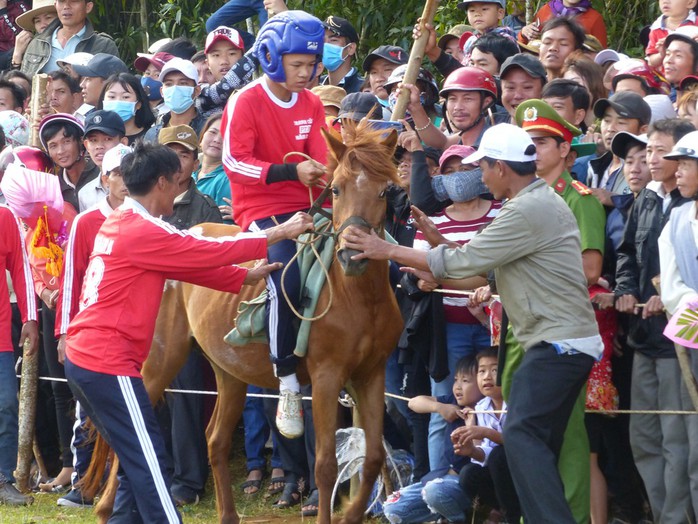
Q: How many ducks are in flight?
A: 0